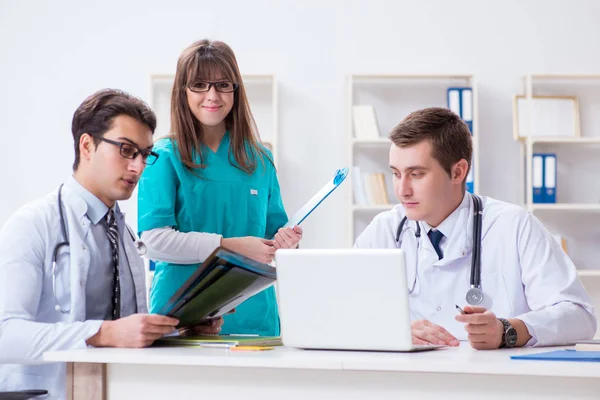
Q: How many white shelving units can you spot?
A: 3